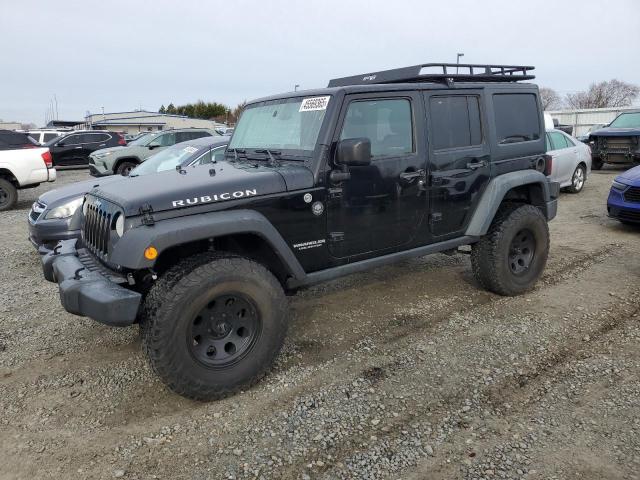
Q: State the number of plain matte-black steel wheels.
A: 2